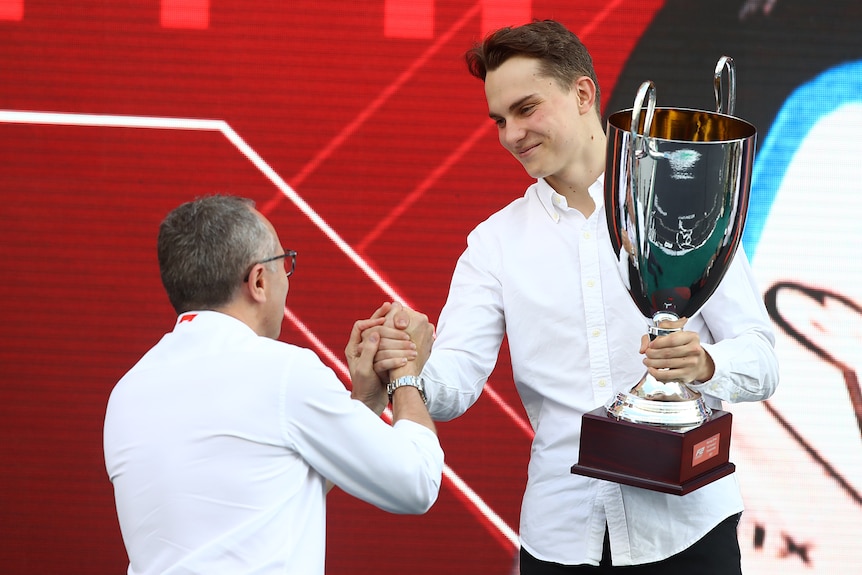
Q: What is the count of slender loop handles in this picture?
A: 2